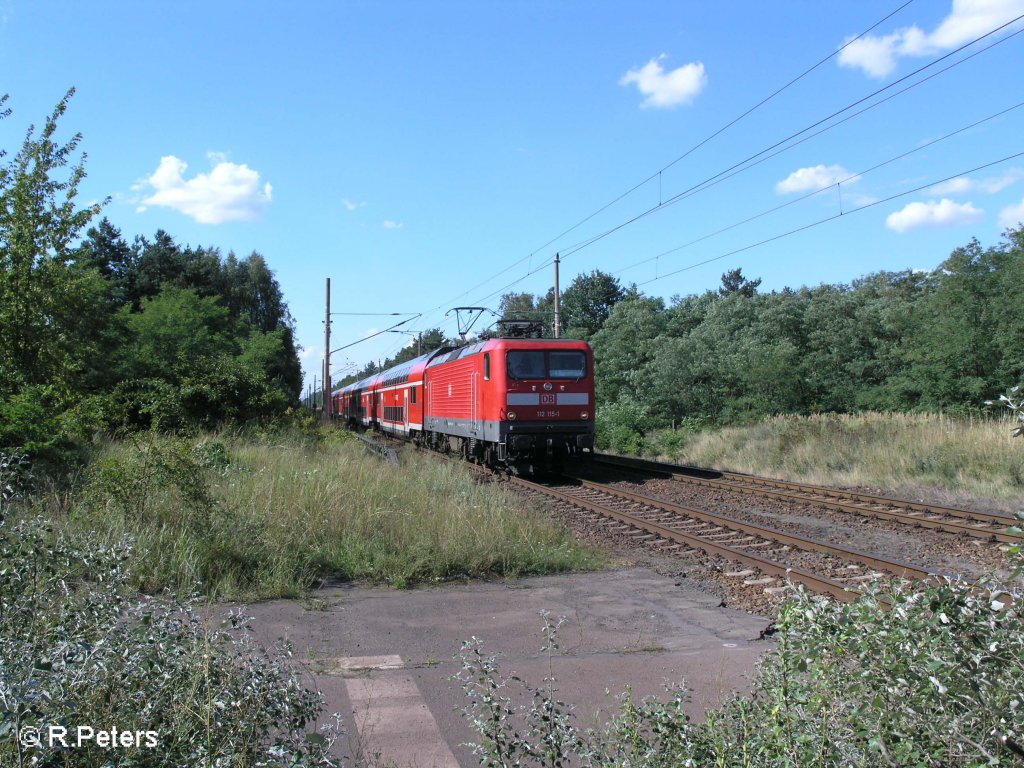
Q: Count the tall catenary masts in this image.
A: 2